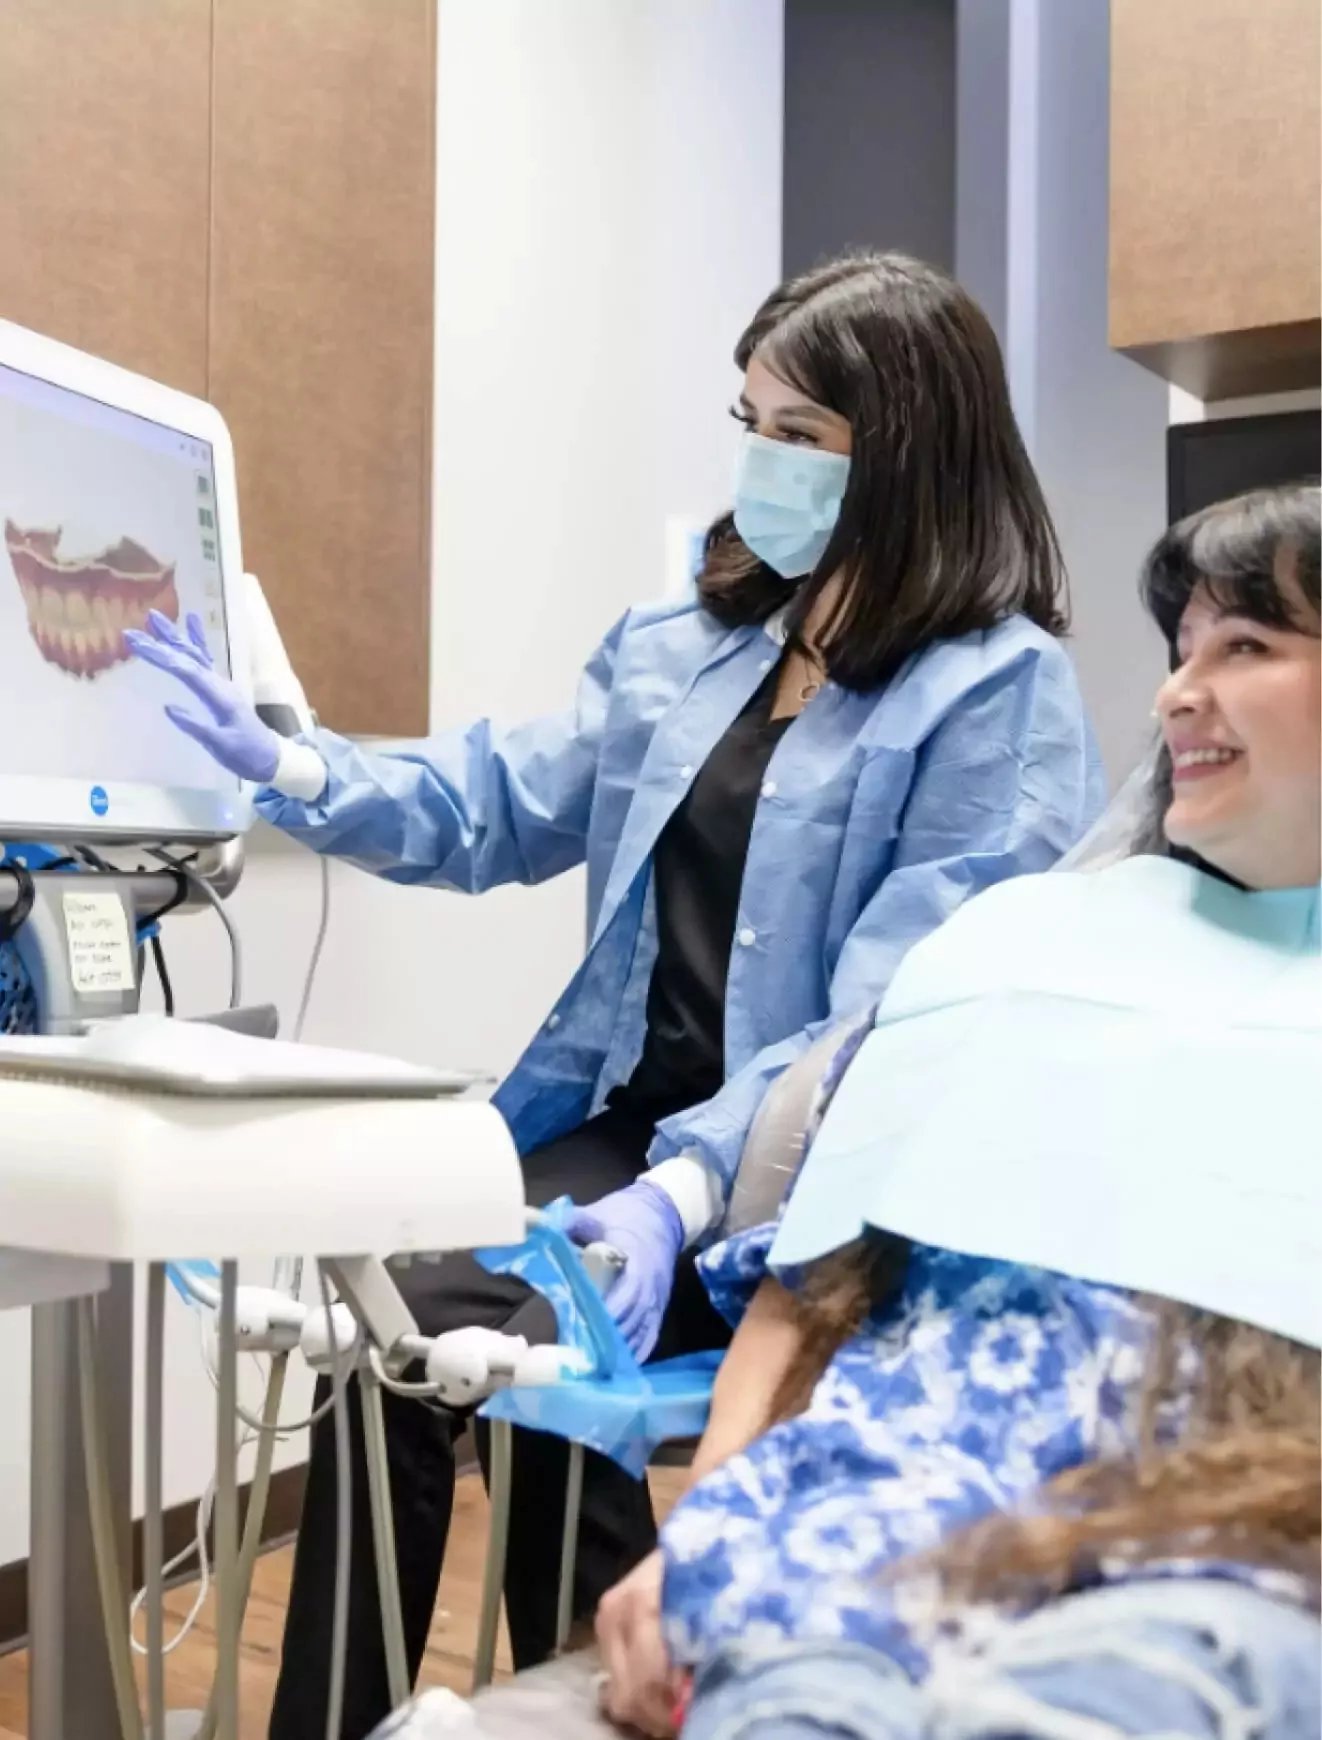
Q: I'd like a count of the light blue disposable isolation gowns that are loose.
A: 1